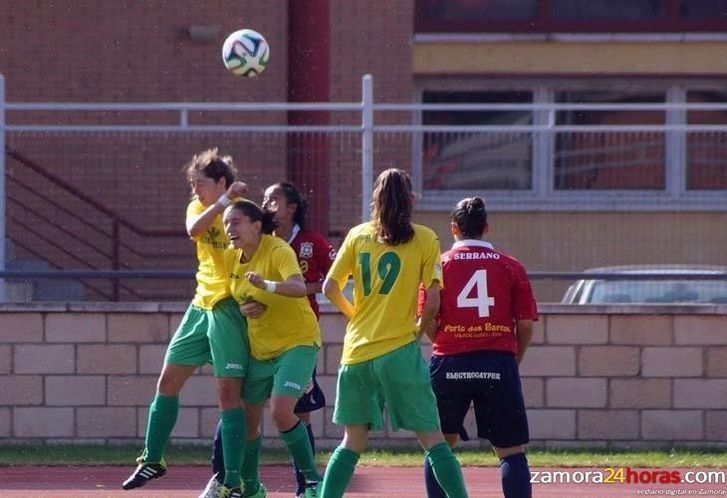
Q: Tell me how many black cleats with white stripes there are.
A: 2